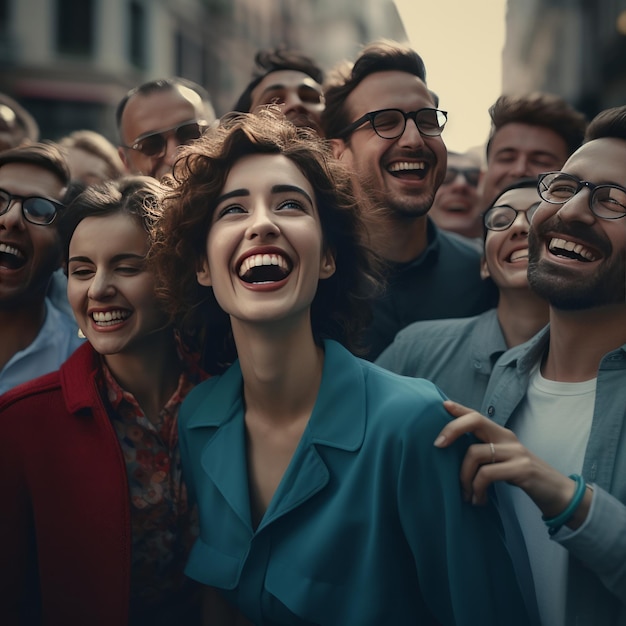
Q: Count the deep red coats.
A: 1